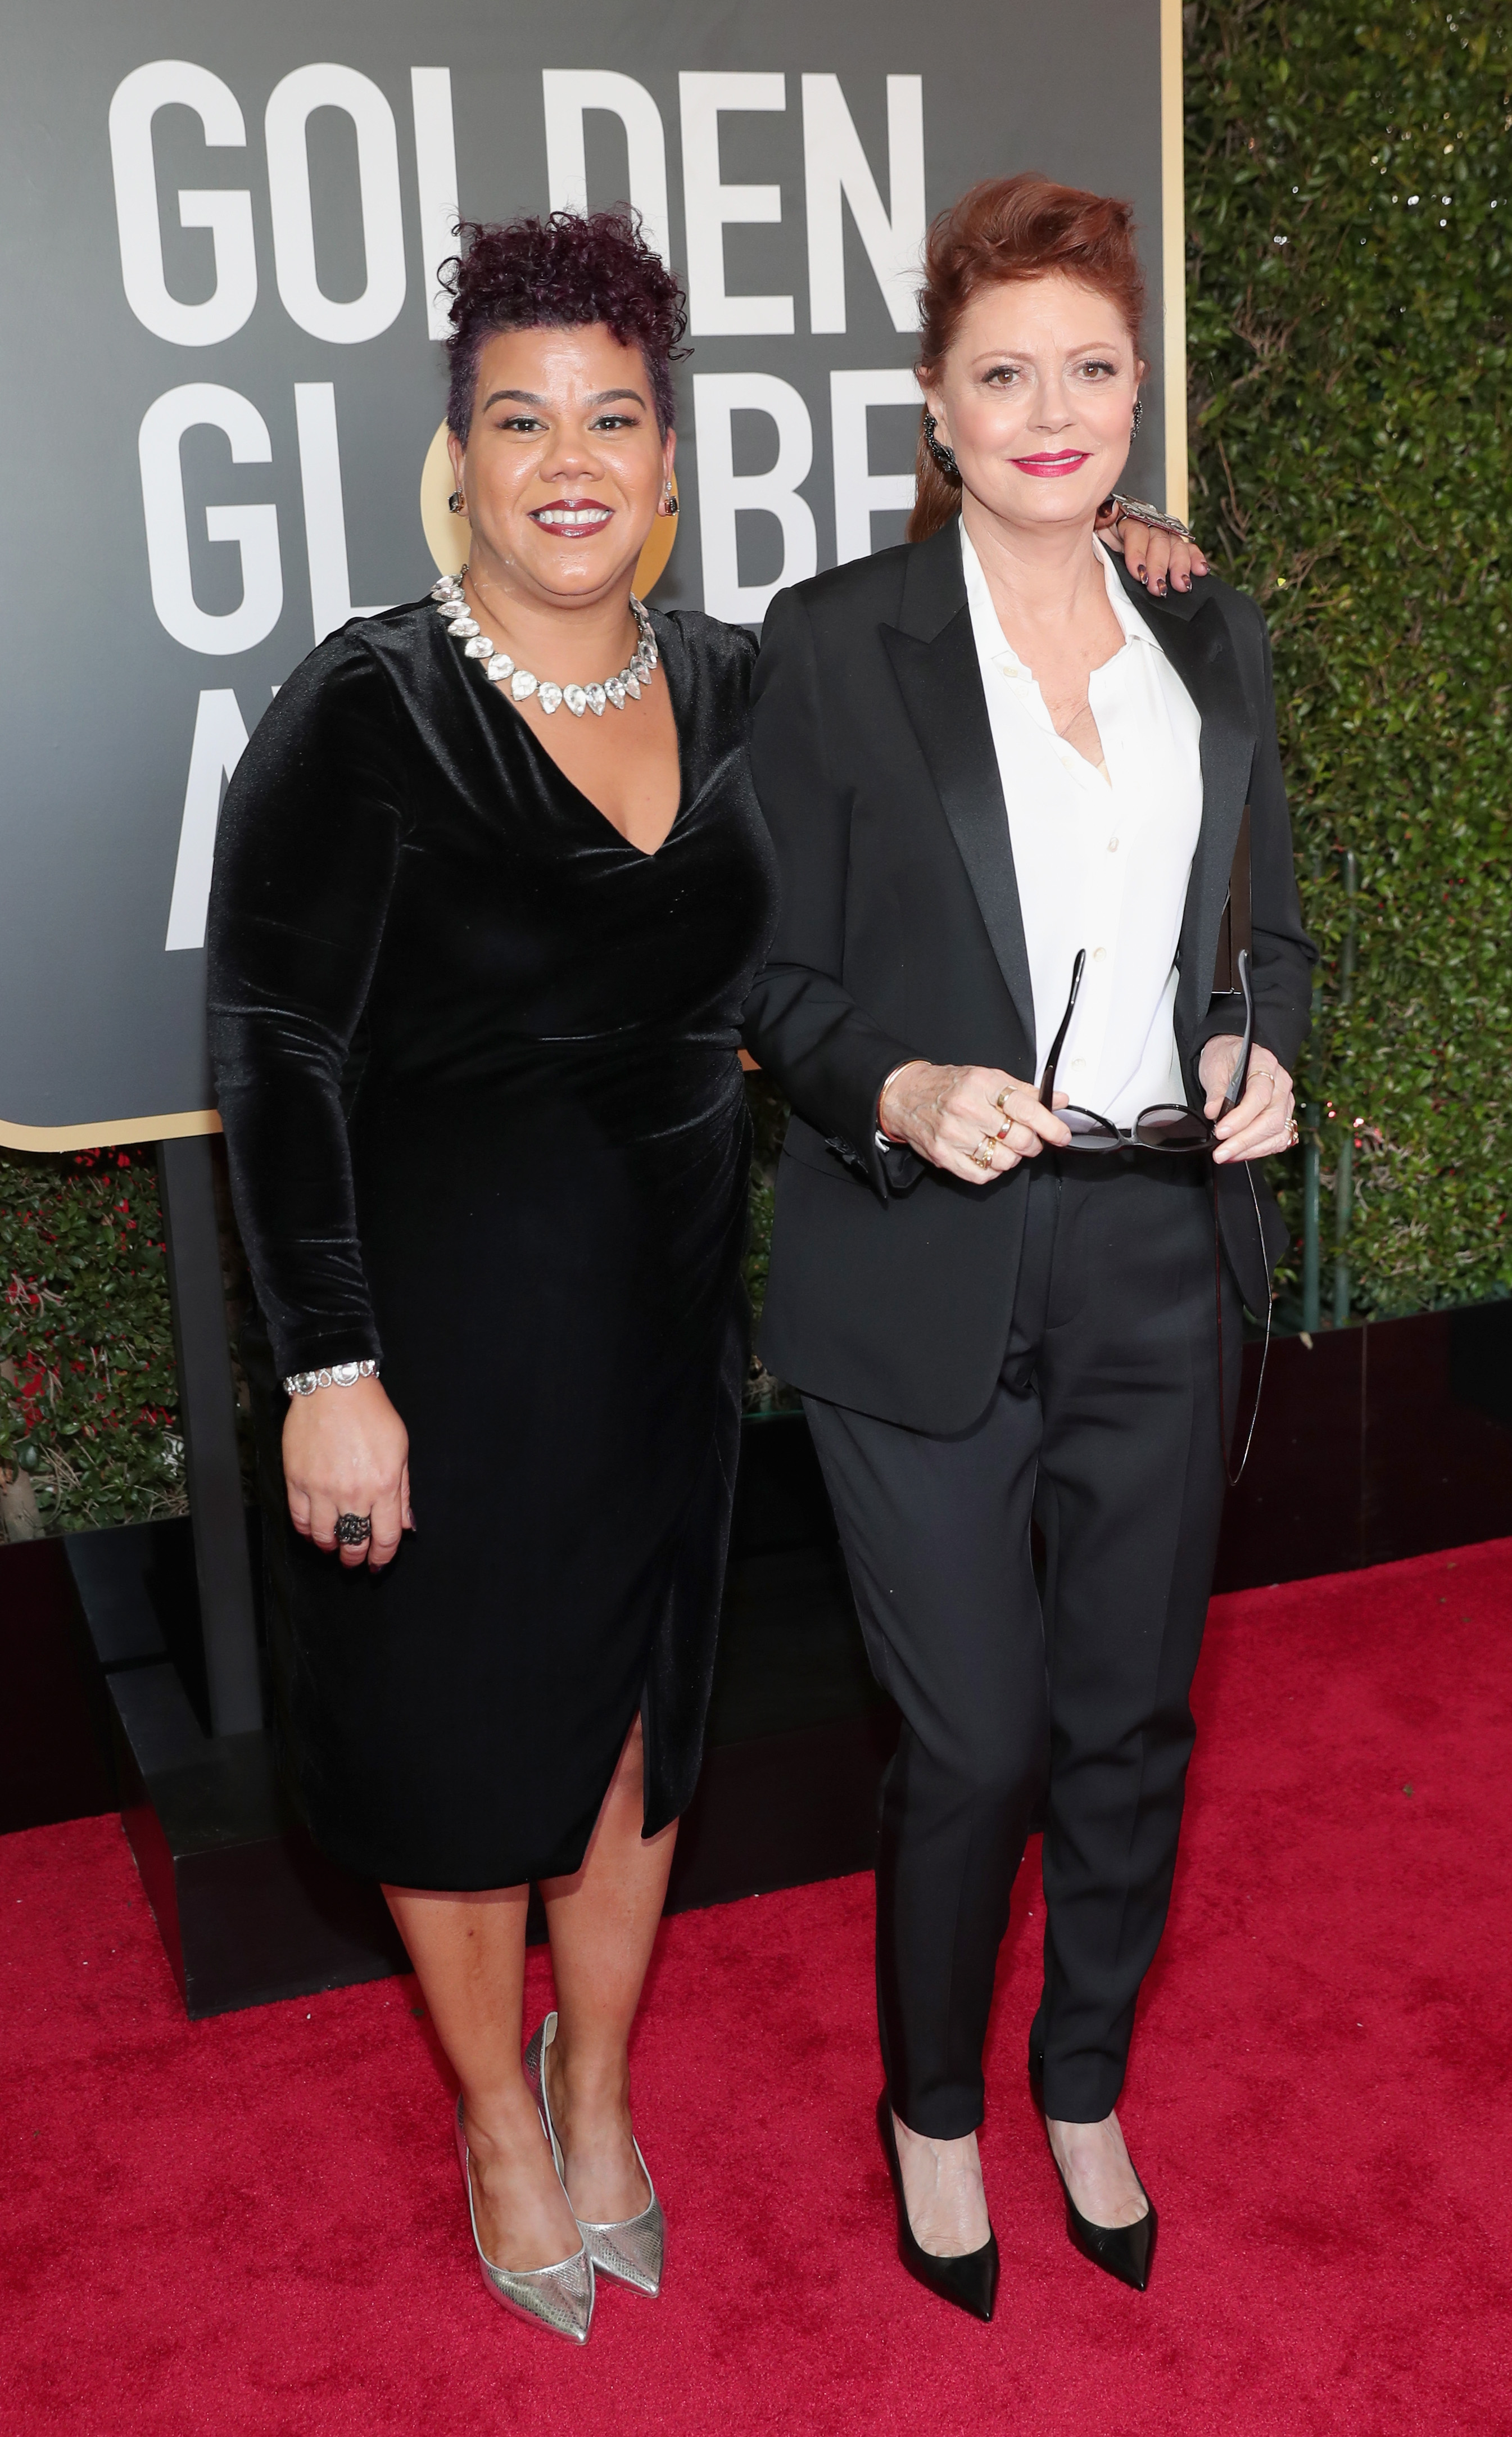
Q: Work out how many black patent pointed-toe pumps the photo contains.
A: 2